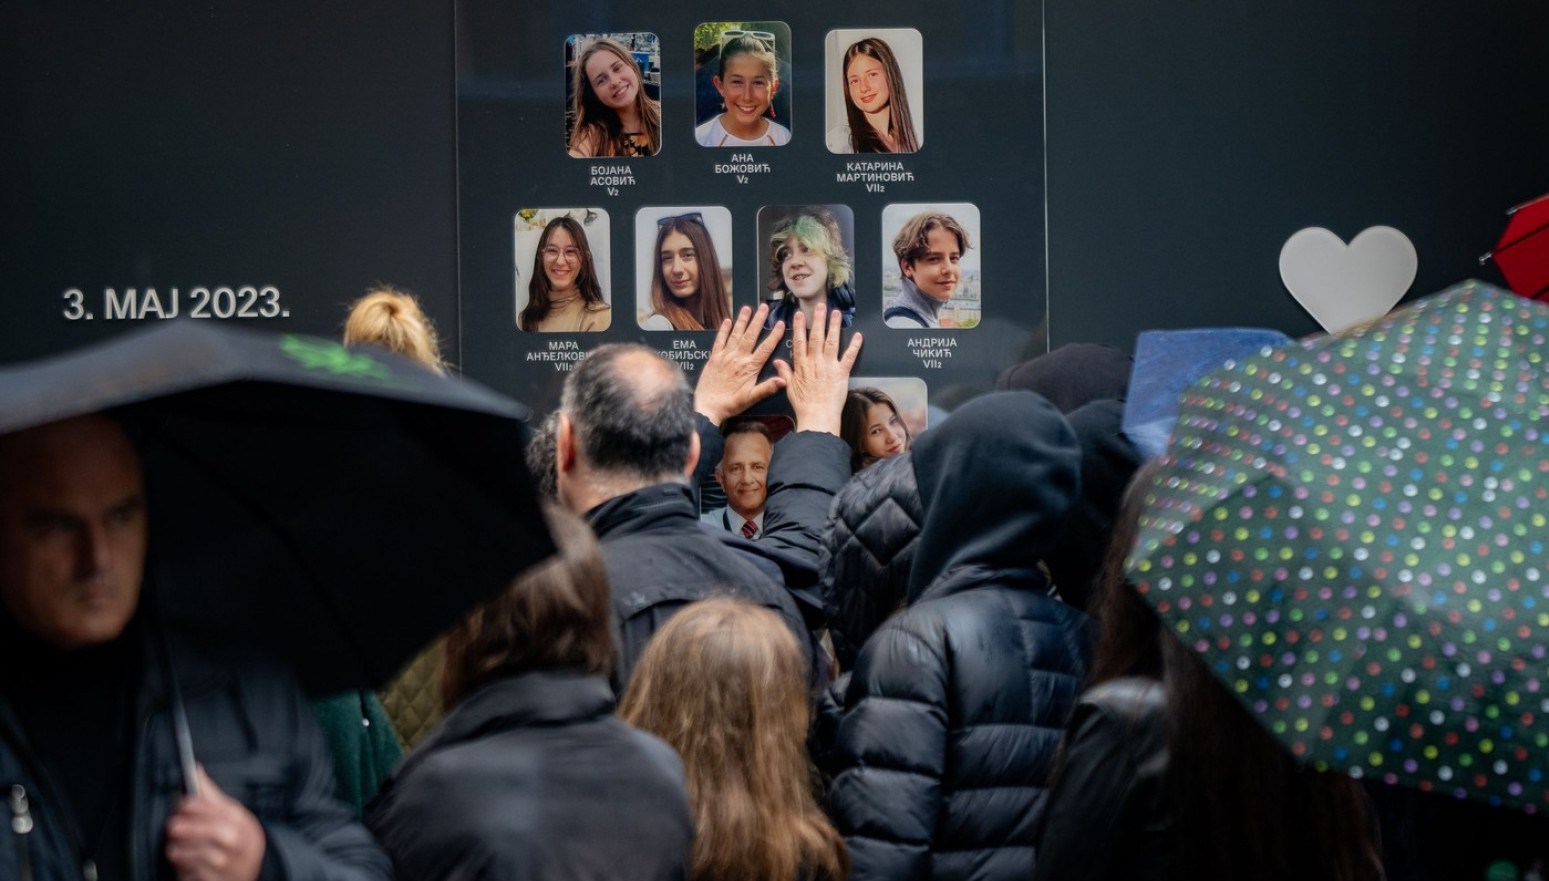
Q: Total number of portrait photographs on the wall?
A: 9